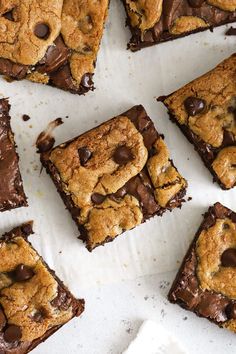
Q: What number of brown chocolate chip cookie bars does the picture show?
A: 7